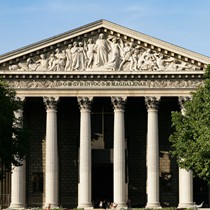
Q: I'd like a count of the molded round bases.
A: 6